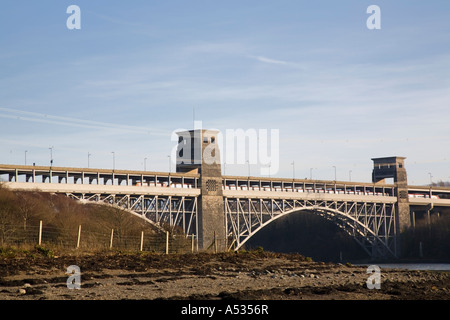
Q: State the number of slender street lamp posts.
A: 14